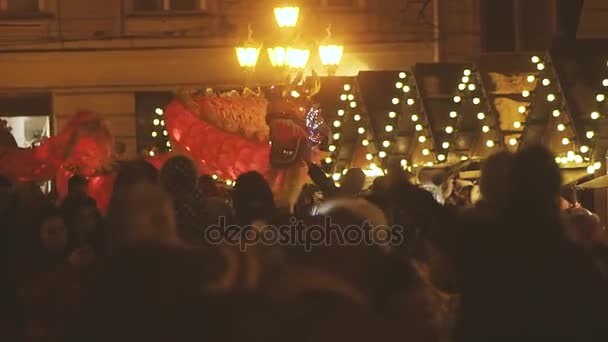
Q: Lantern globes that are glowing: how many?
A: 5